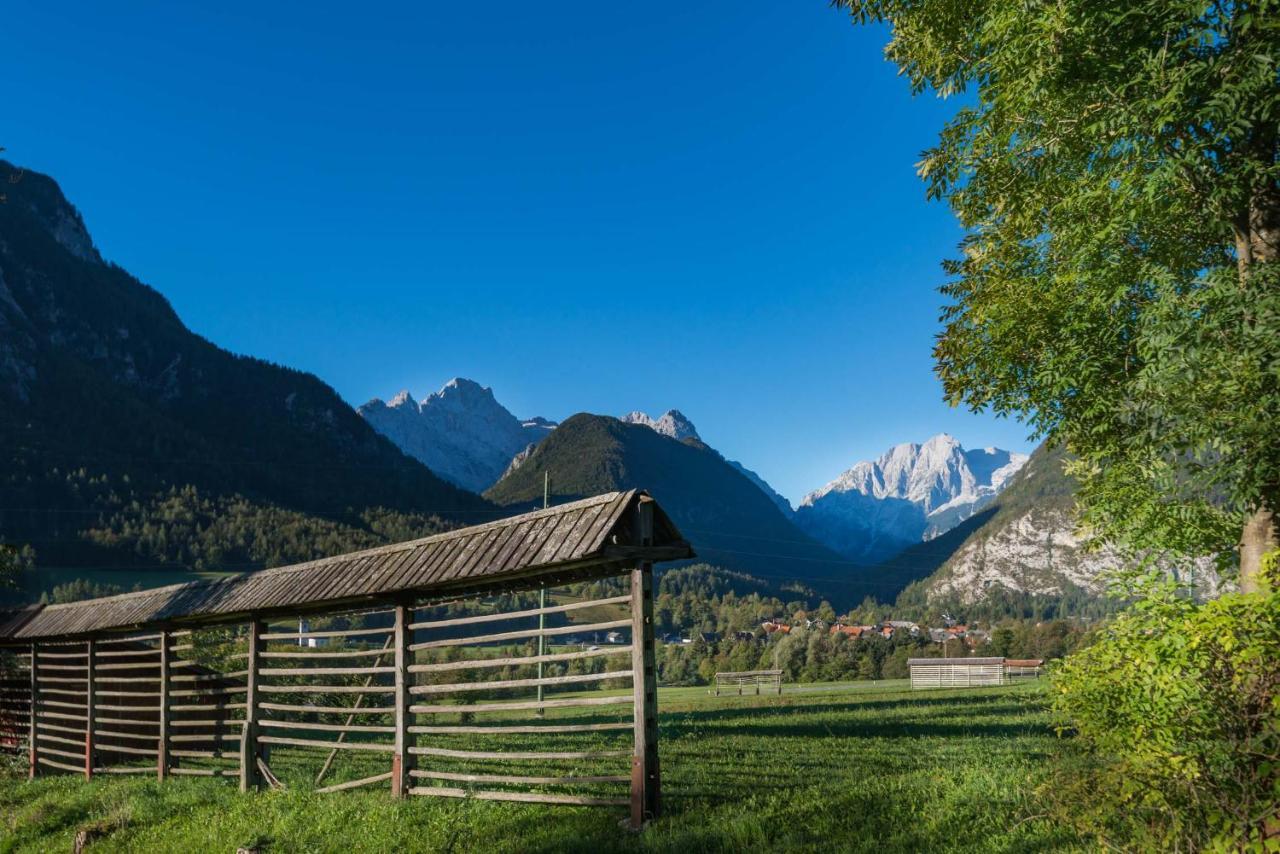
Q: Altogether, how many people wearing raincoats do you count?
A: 0